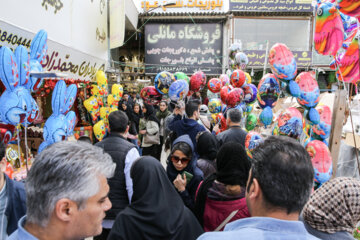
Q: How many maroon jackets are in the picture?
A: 1